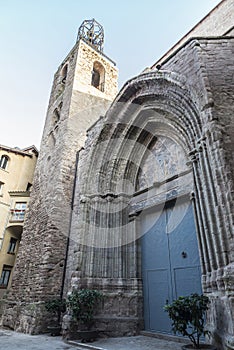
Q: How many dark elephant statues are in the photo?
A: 0